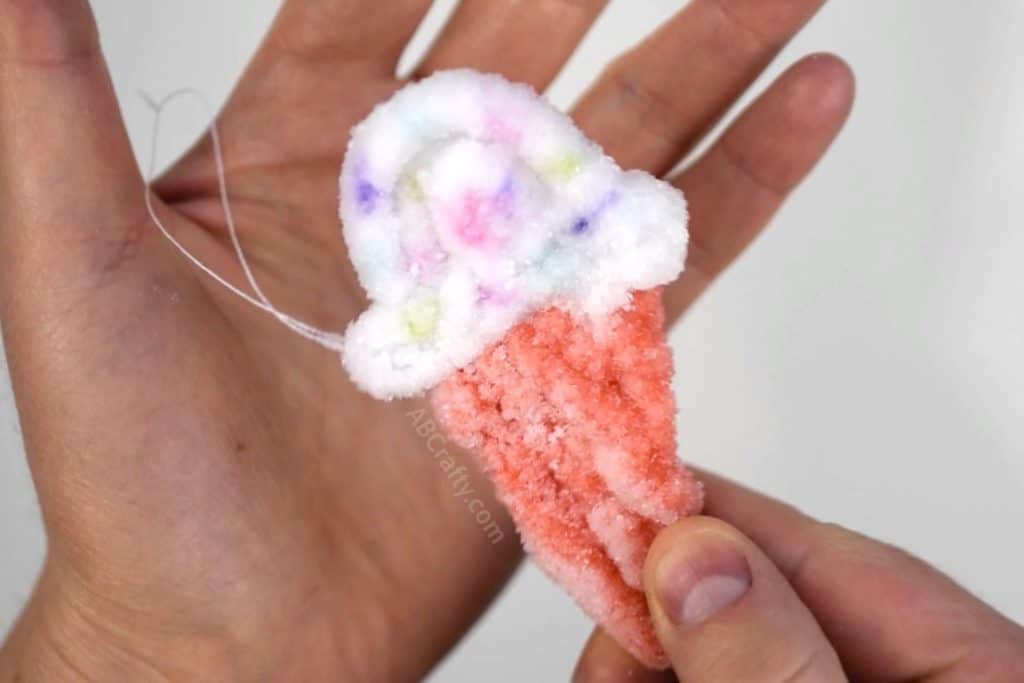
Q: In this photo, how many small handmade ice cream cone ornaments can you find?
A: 1